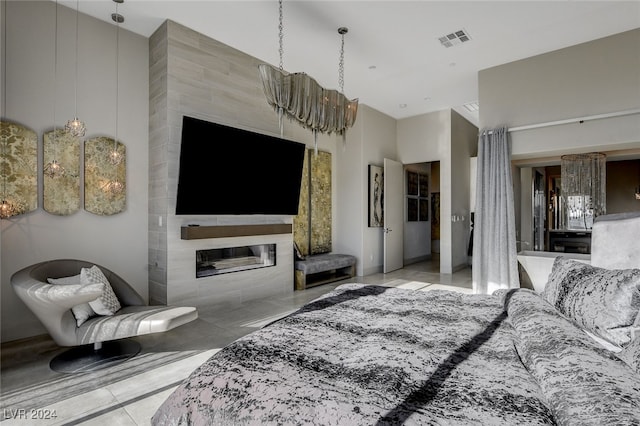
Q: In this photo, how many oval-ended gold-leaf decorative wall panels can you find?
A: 3